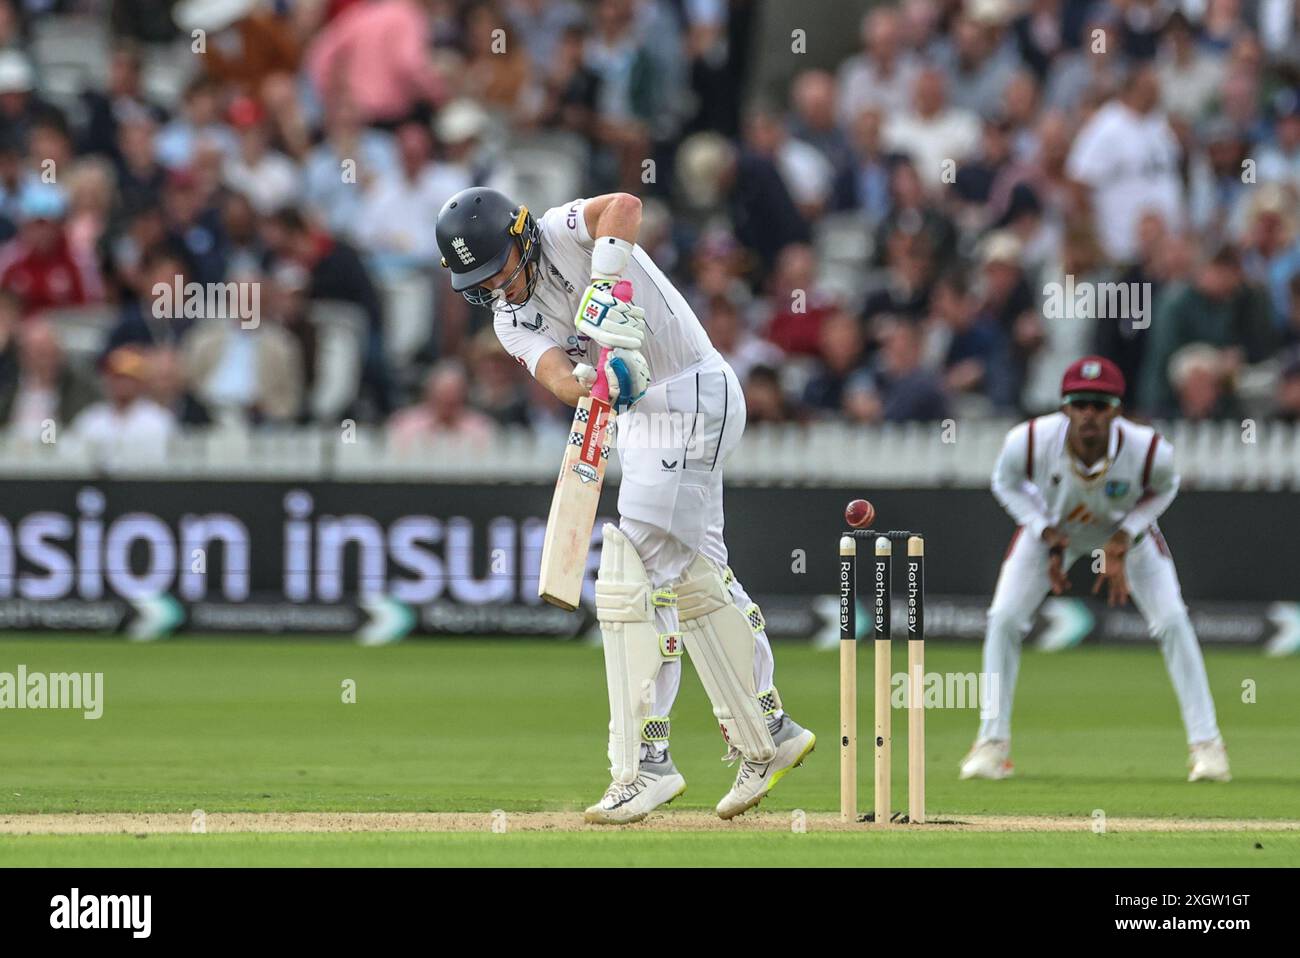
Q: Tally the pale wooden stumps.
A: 3